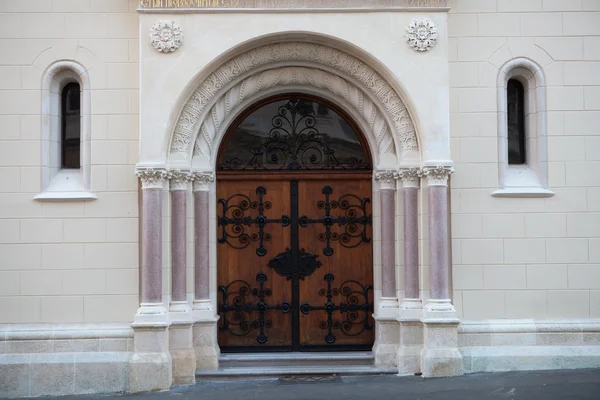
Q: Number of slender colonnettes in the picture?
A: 6